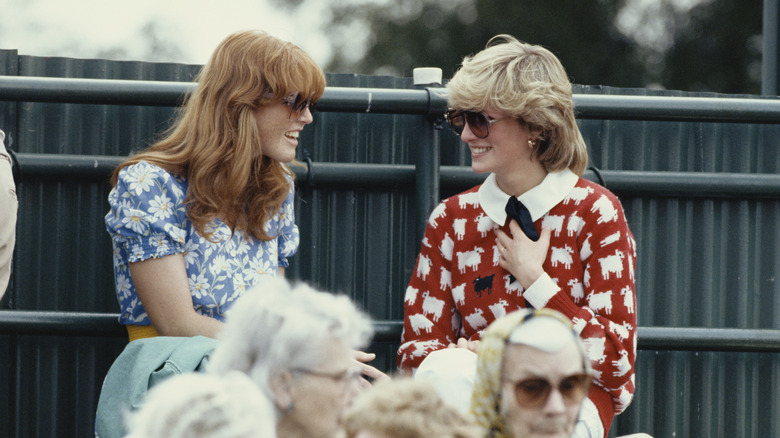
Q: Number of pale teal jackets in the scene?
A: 1